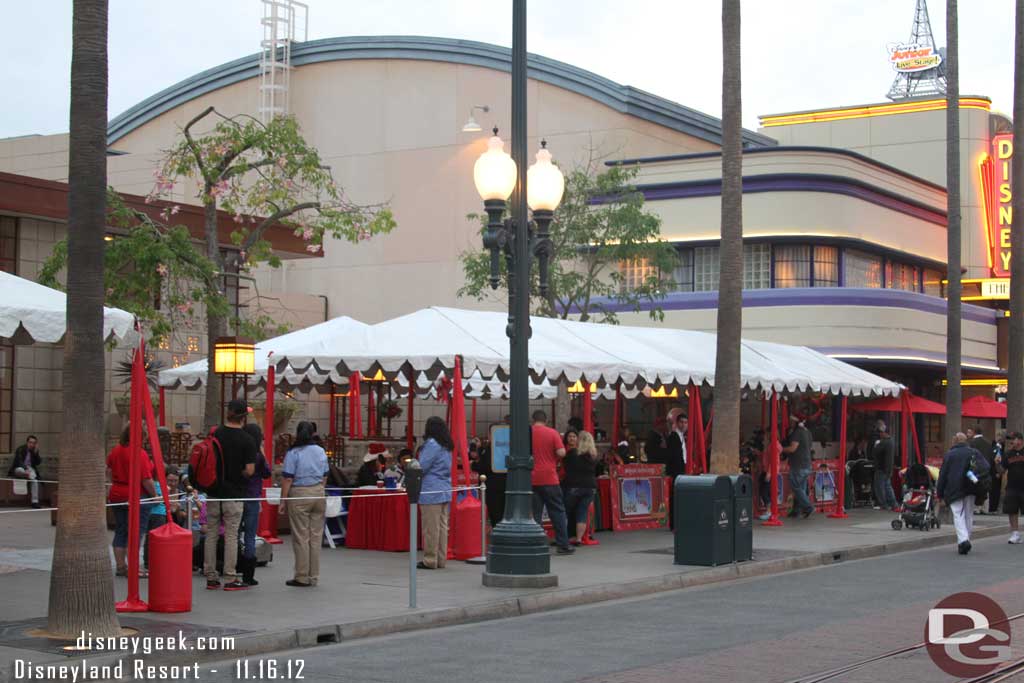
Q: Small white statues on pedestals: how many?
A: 0